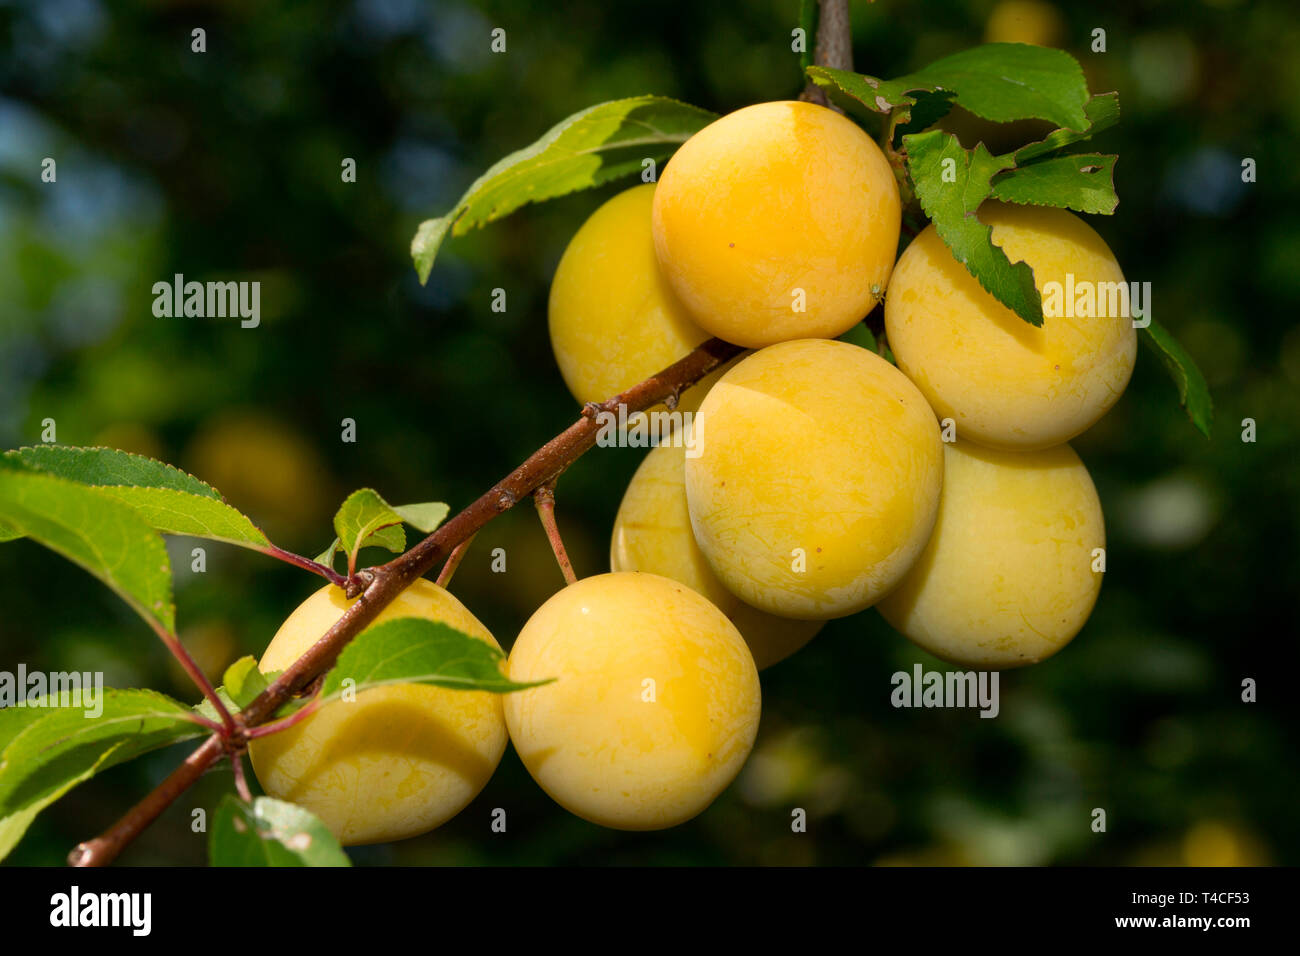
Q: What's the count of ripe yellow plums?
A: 8